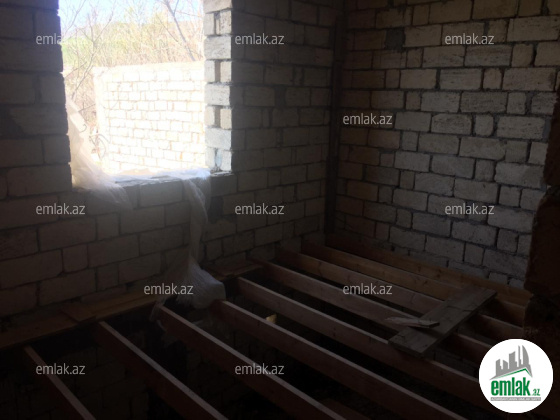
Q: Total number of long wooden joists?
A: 9